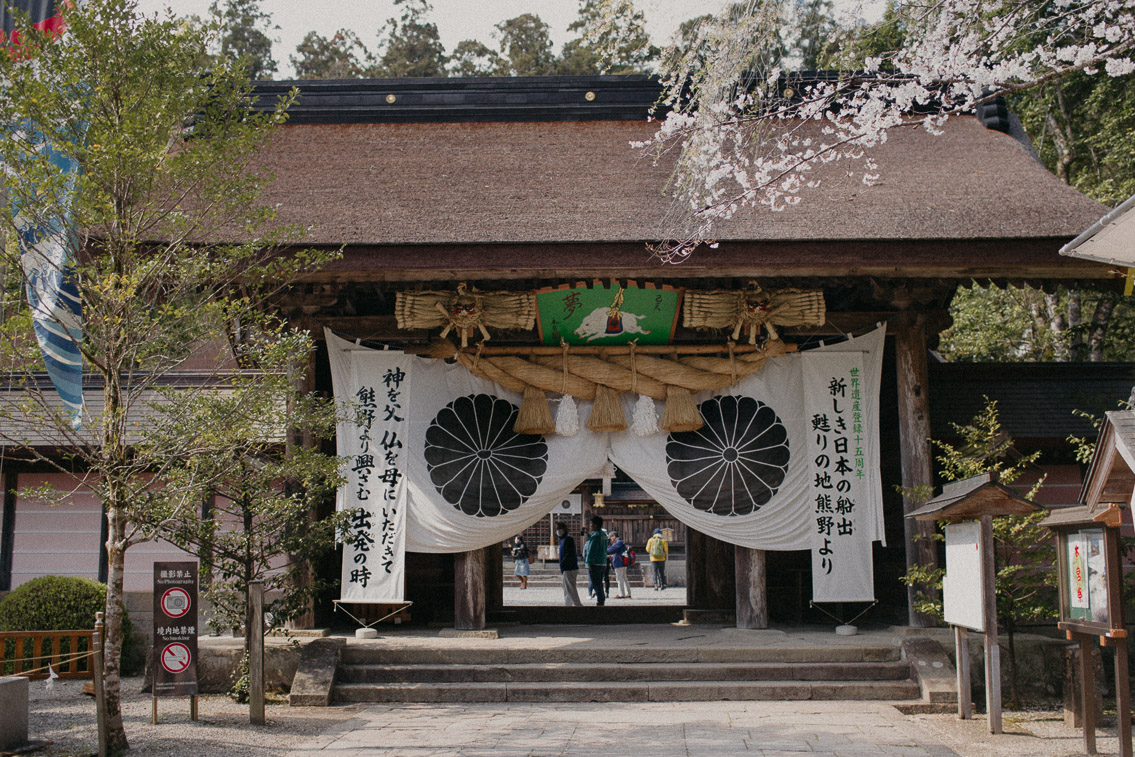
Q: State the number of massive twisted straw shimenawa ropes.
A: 1